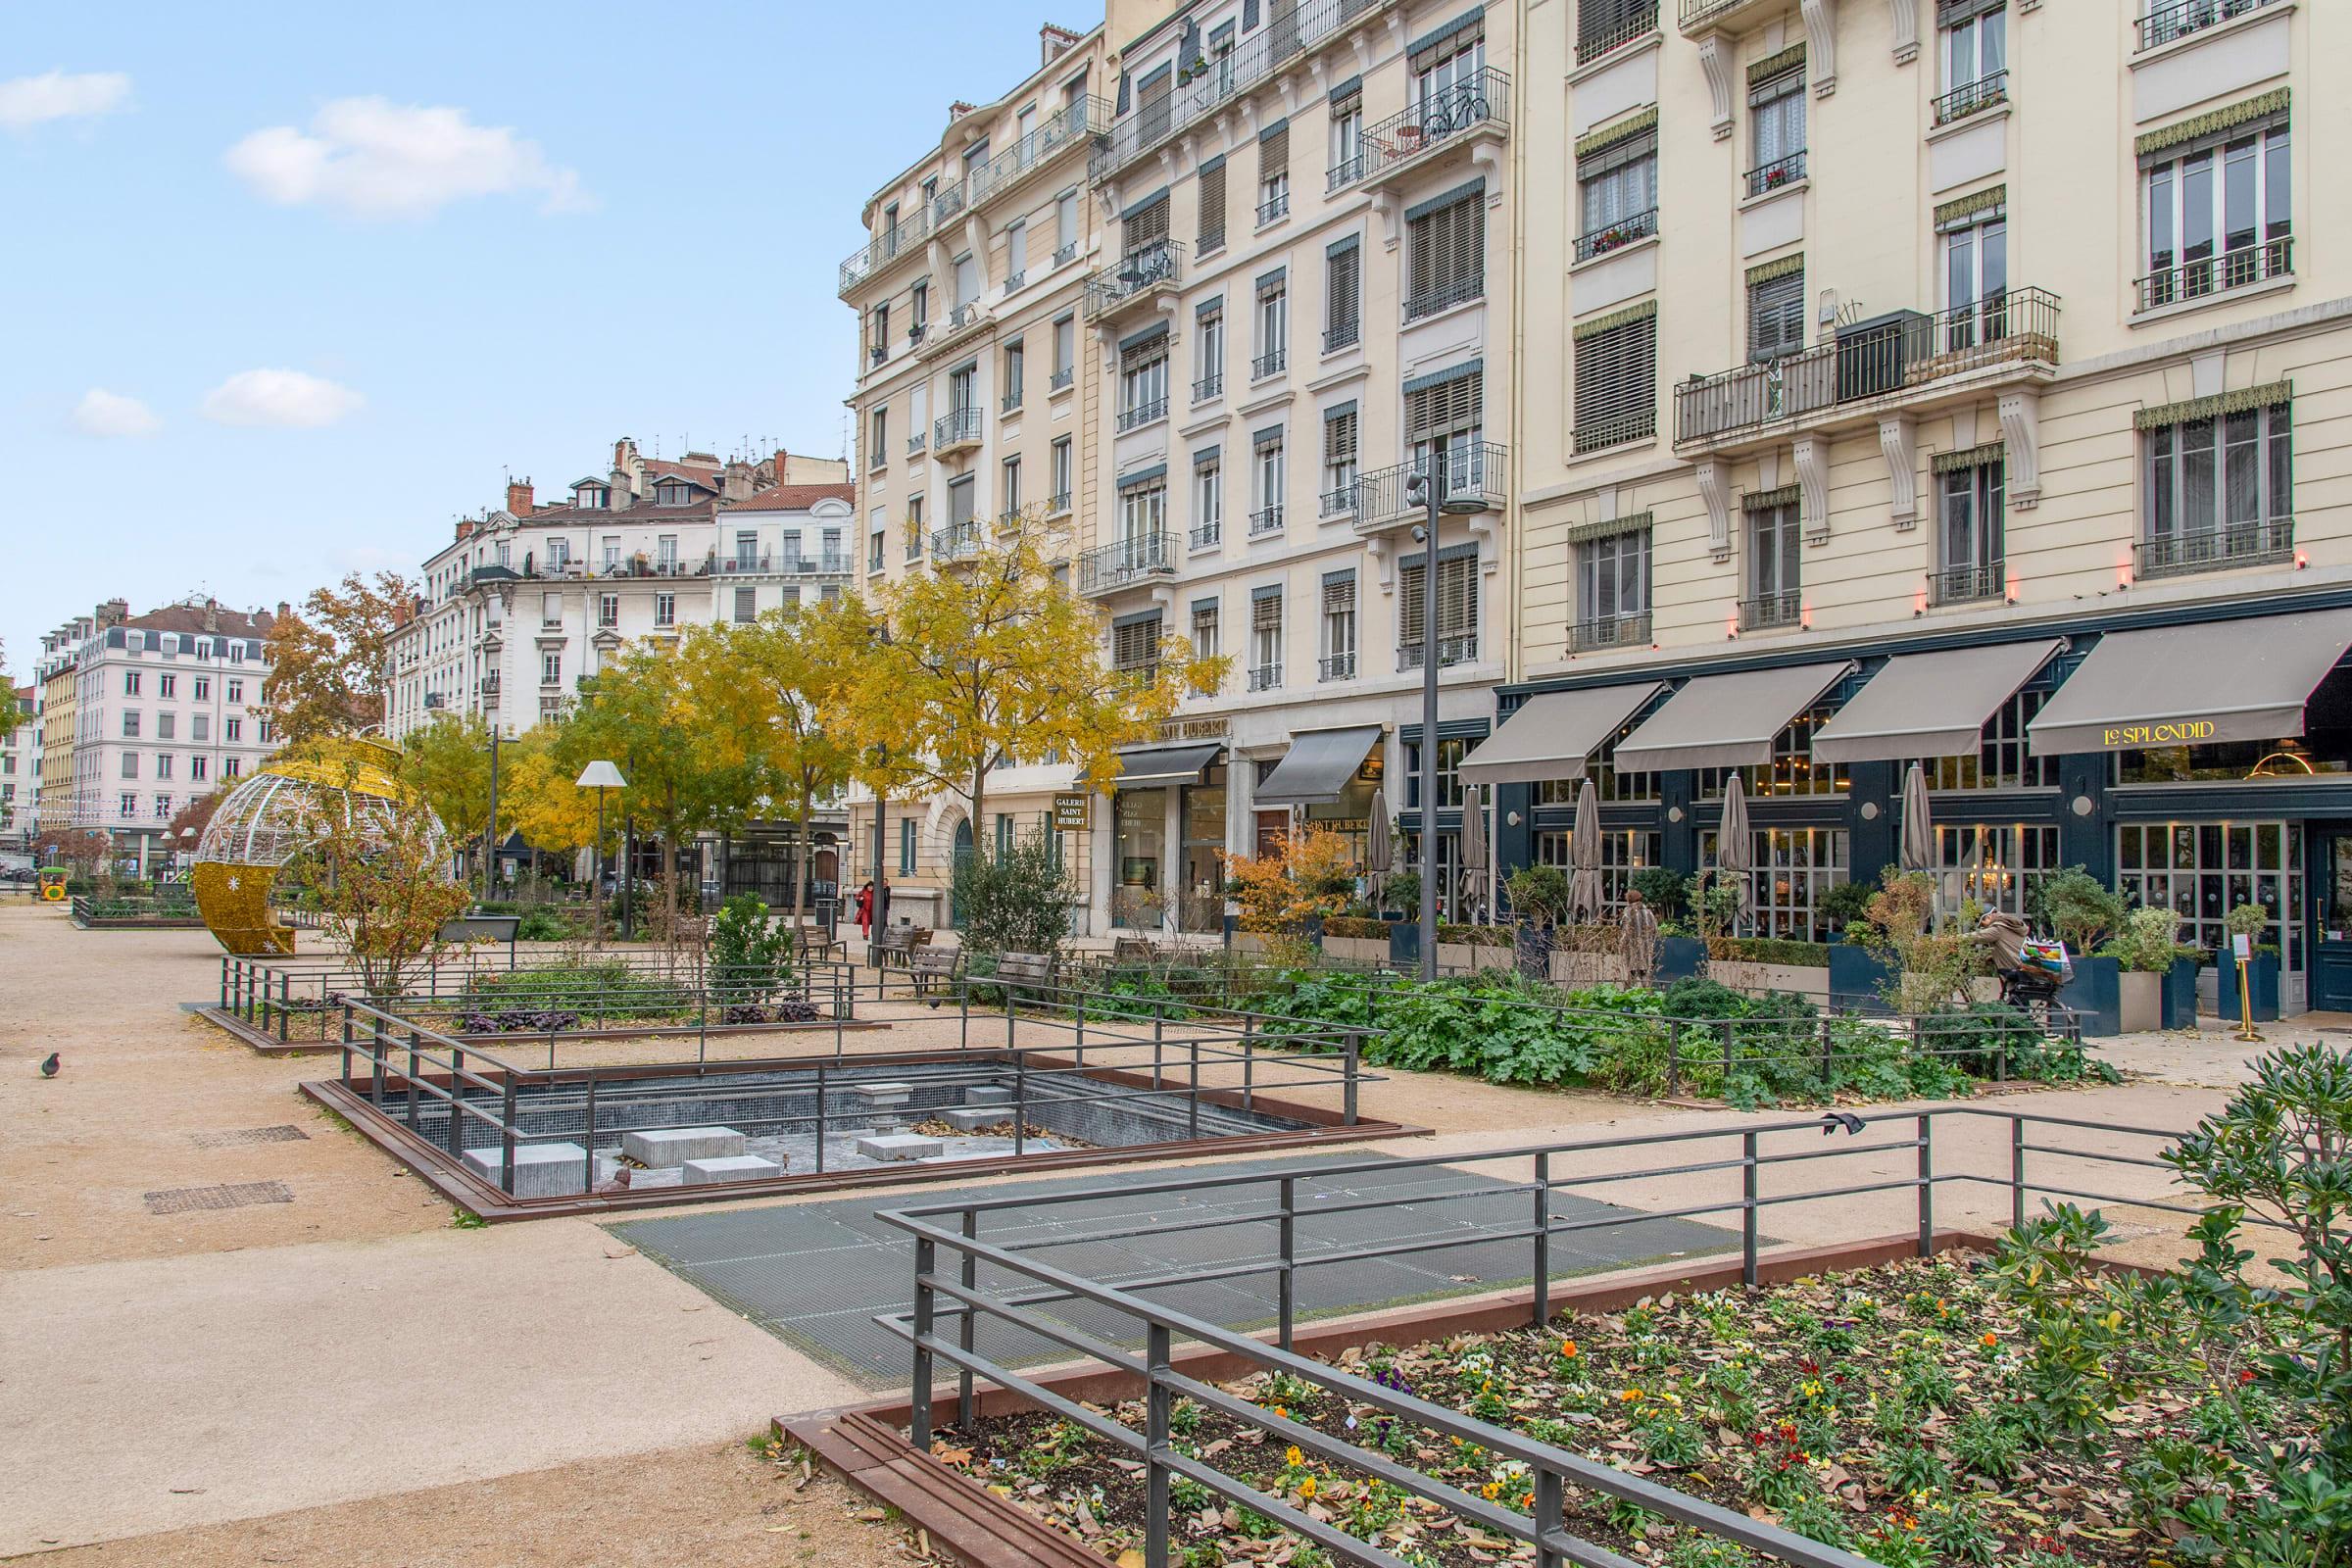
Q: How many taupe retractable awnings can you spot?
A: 4